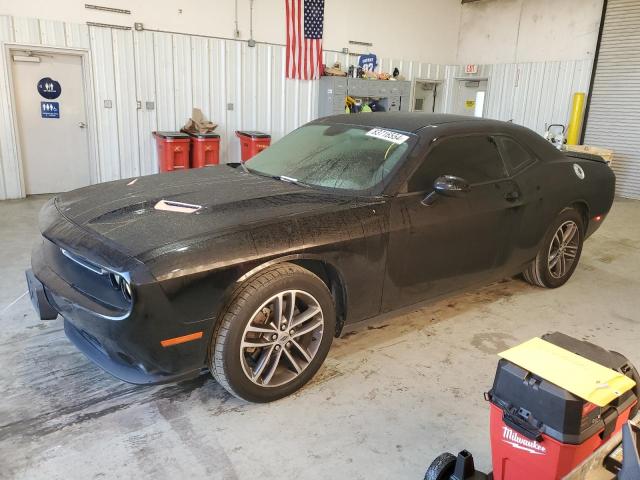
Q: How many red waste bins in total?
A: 3